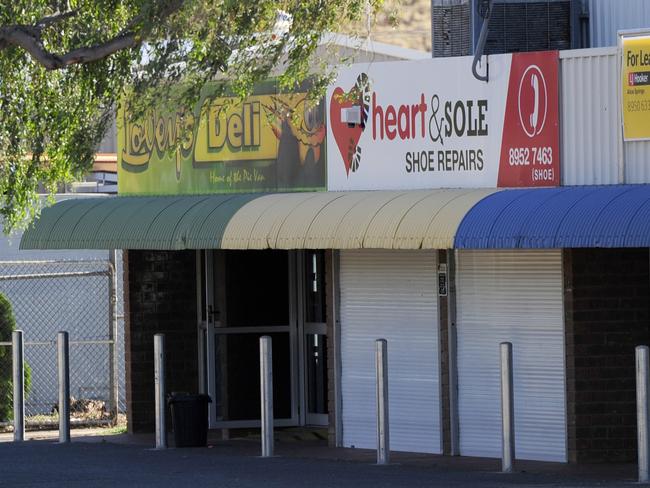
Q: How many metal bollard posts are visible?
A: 7